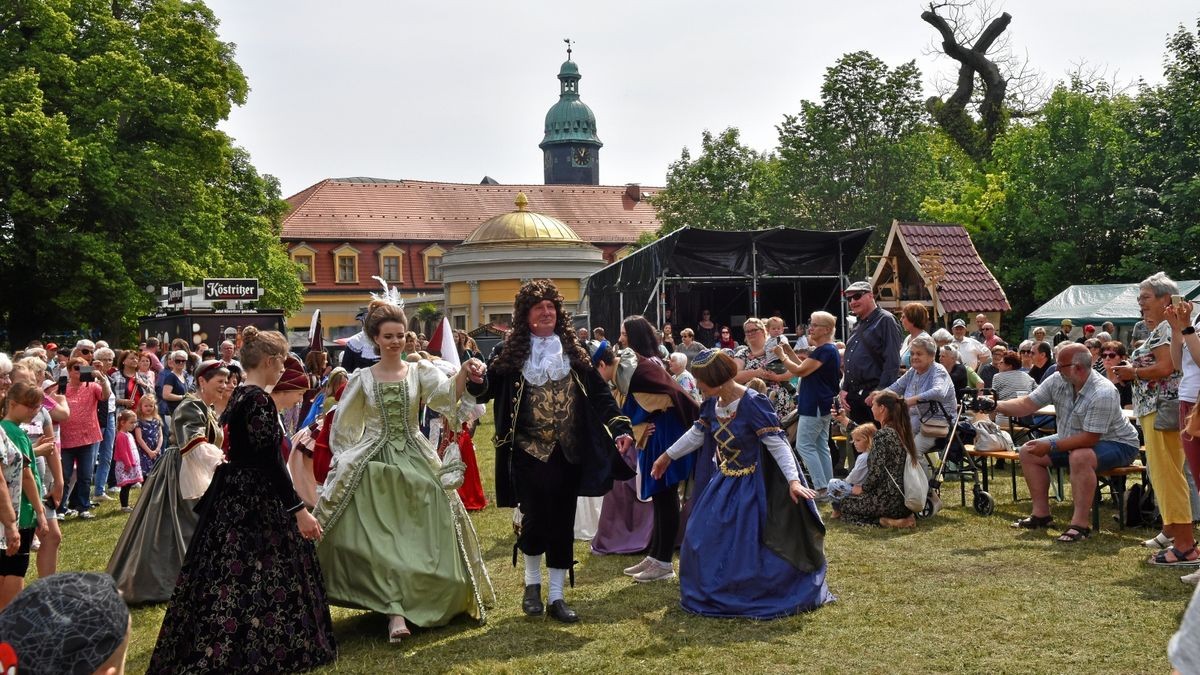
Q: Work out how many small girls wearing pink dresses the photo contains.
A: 1